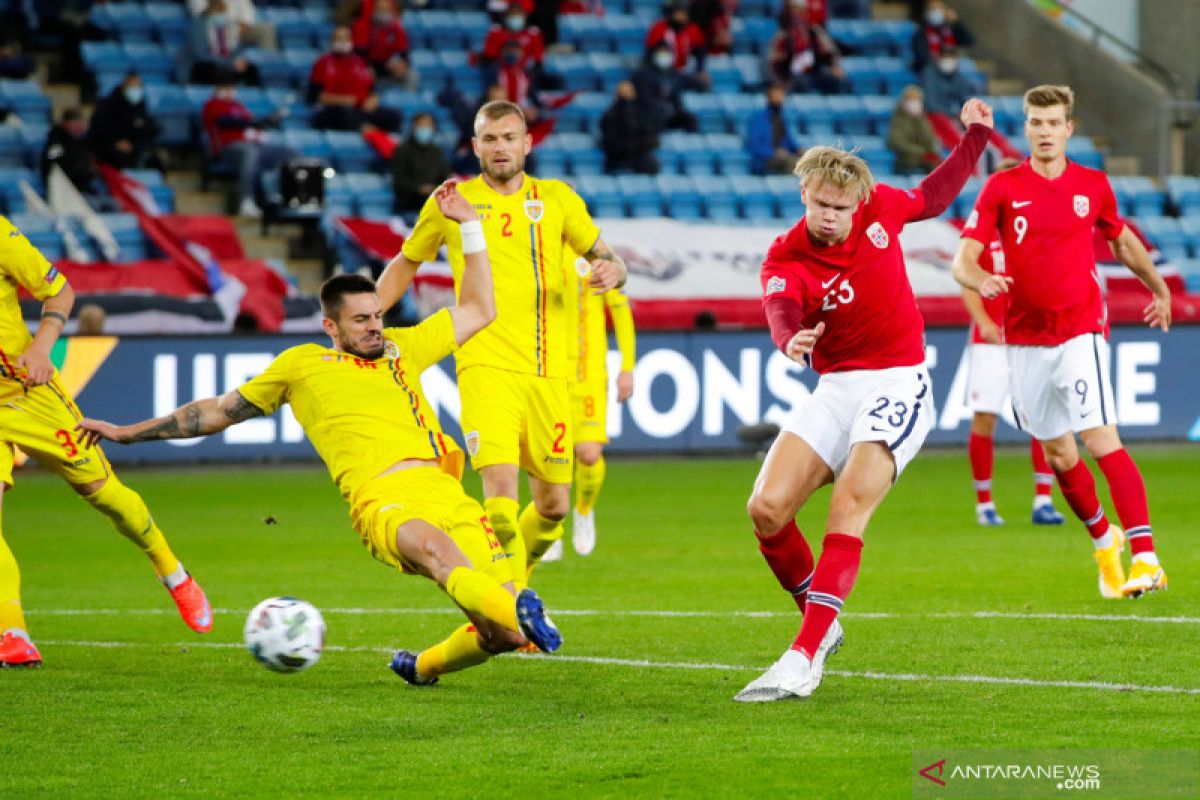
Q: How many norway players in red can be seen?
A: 3